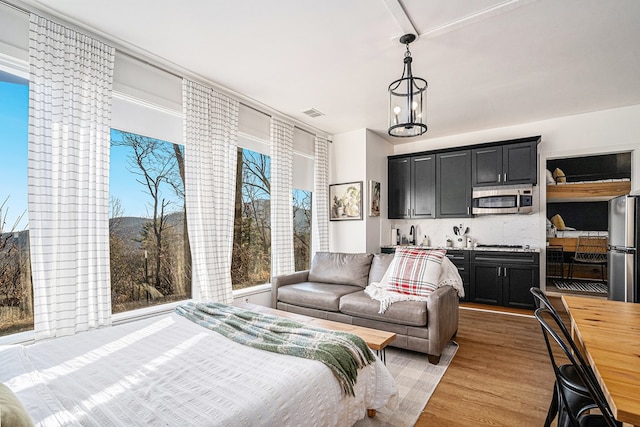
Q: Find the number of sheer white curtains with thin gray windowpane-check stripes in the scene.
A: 4